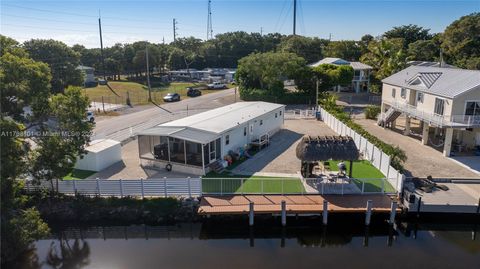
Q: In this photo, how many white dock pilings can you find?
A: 5